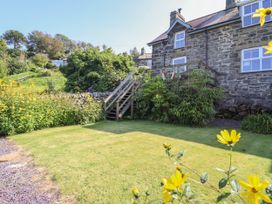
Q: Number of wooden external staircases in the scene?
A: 1